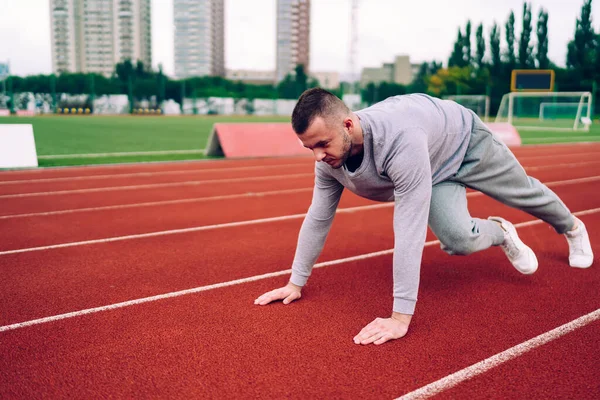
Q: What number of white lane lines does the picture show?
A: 6